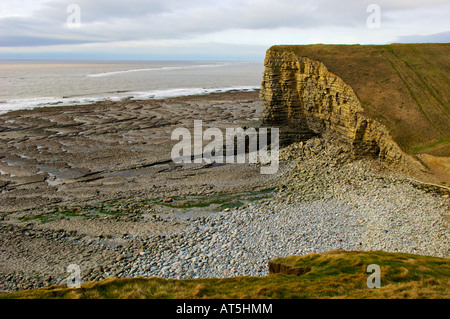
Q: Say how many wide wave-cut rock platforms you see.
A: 1